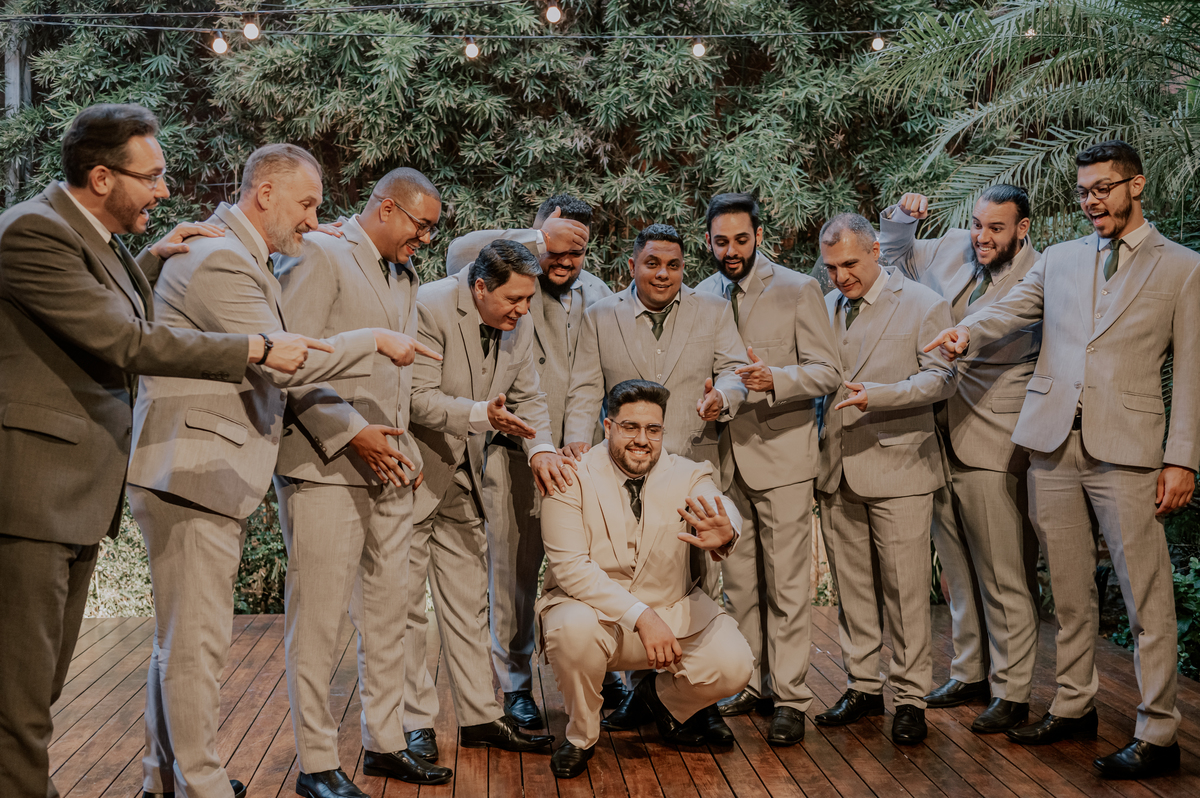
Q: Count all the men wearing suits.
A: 11